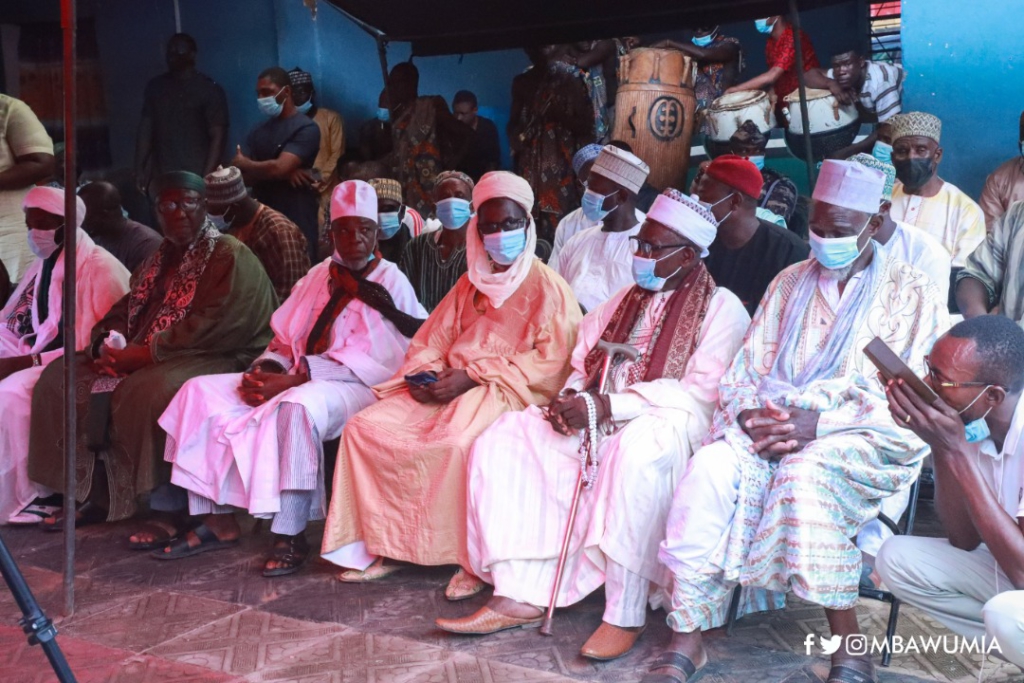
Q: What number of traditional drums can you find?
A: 3